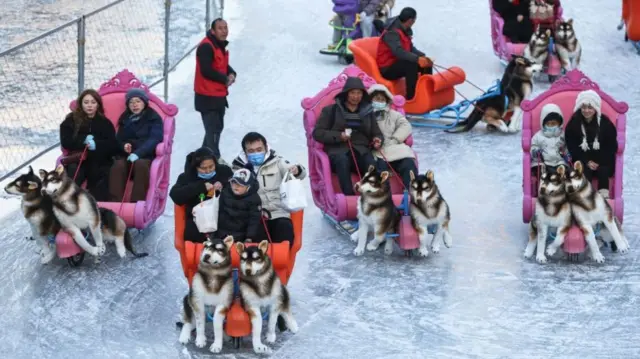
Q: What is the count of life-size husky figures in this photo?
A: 11